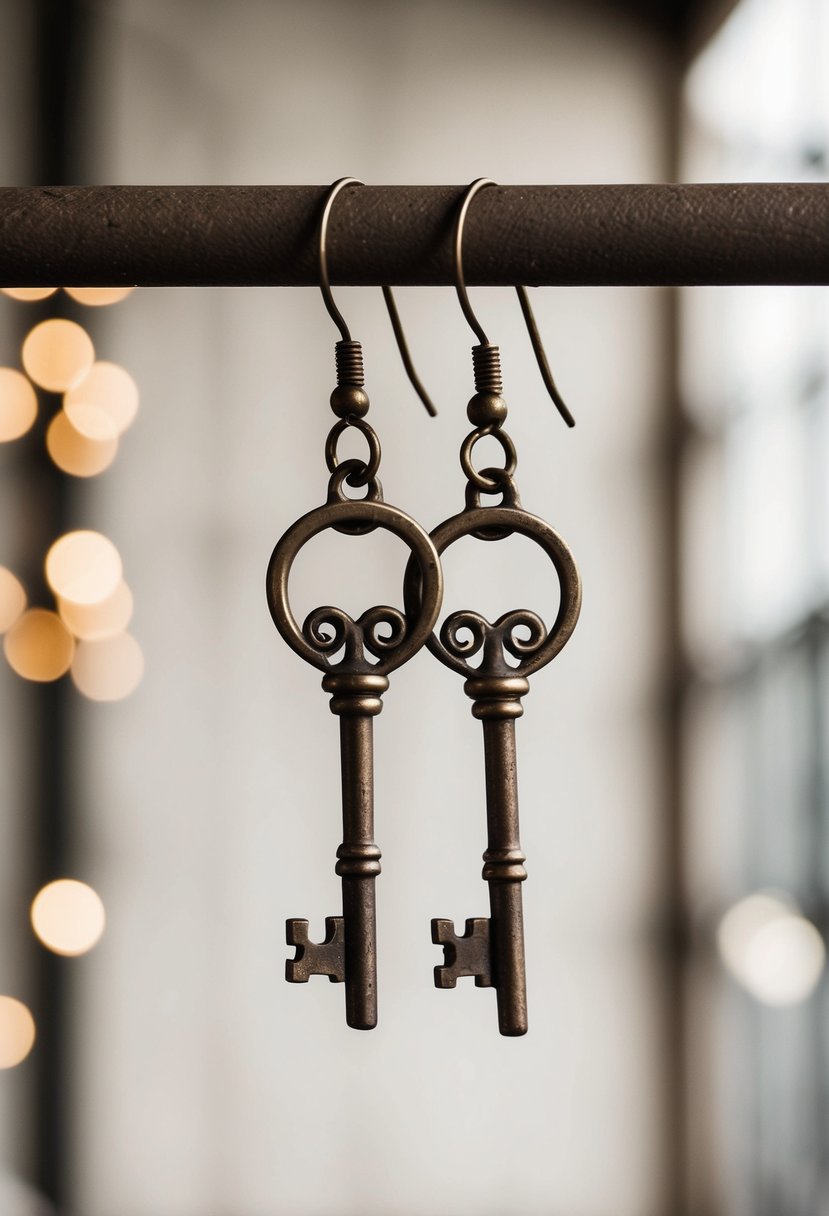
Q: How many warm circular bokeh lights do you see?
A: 13